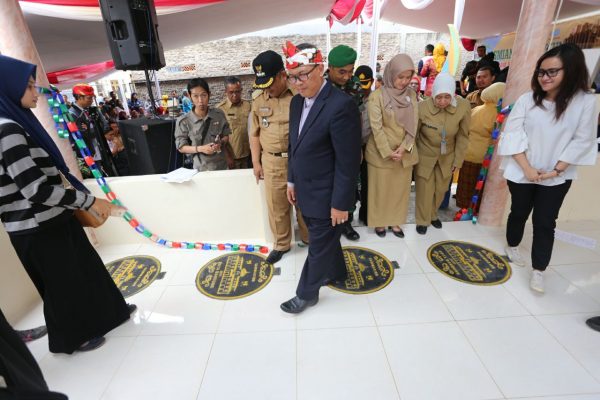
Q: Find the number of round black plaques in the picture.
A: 4